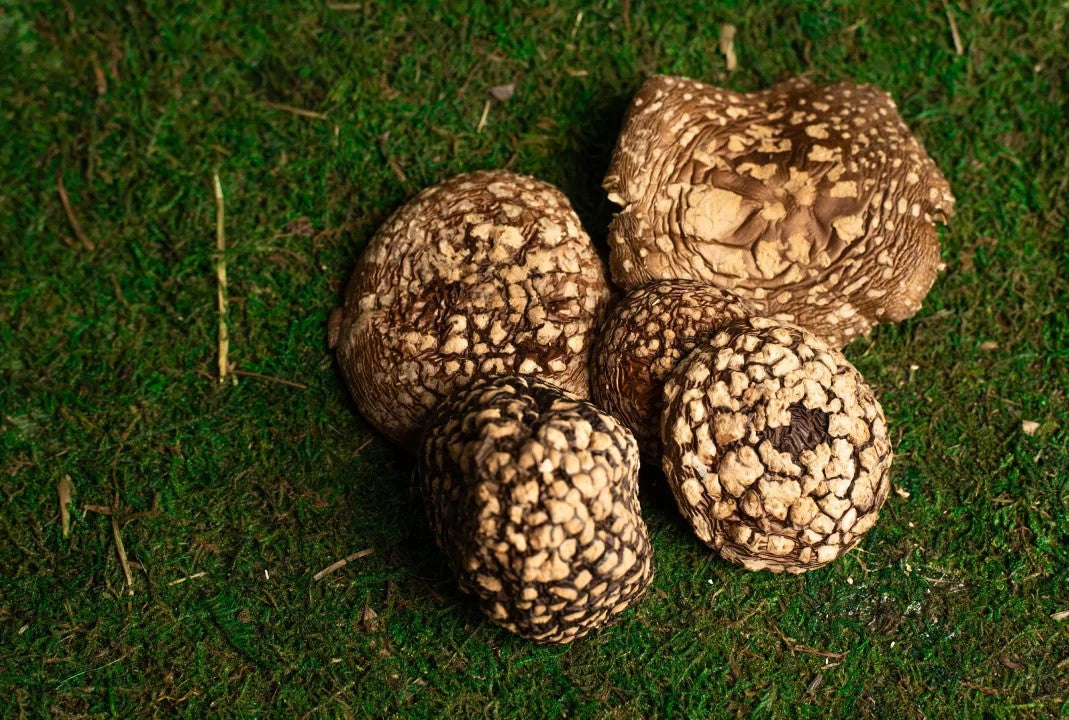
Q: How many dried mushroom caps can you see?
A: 5